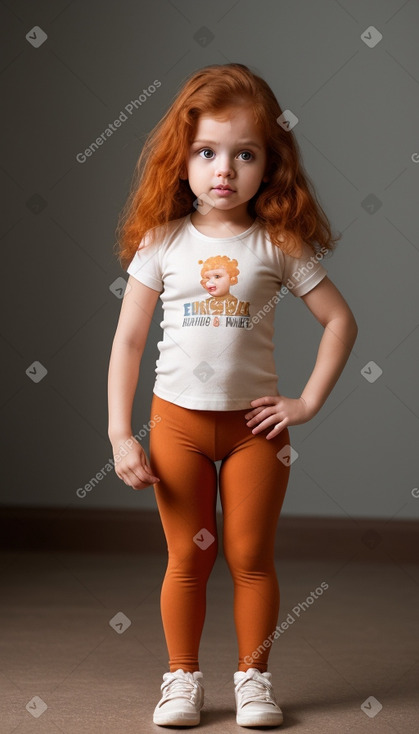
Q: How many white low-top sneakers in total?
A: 2